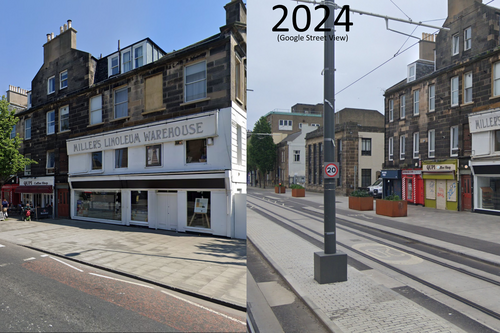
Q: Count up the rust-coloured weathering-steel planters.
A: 4